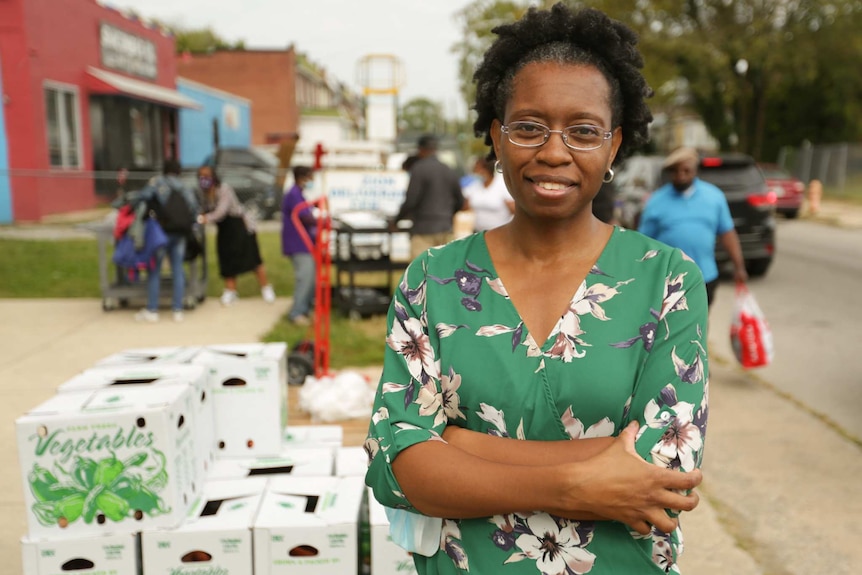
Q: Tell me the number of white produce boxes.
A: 11